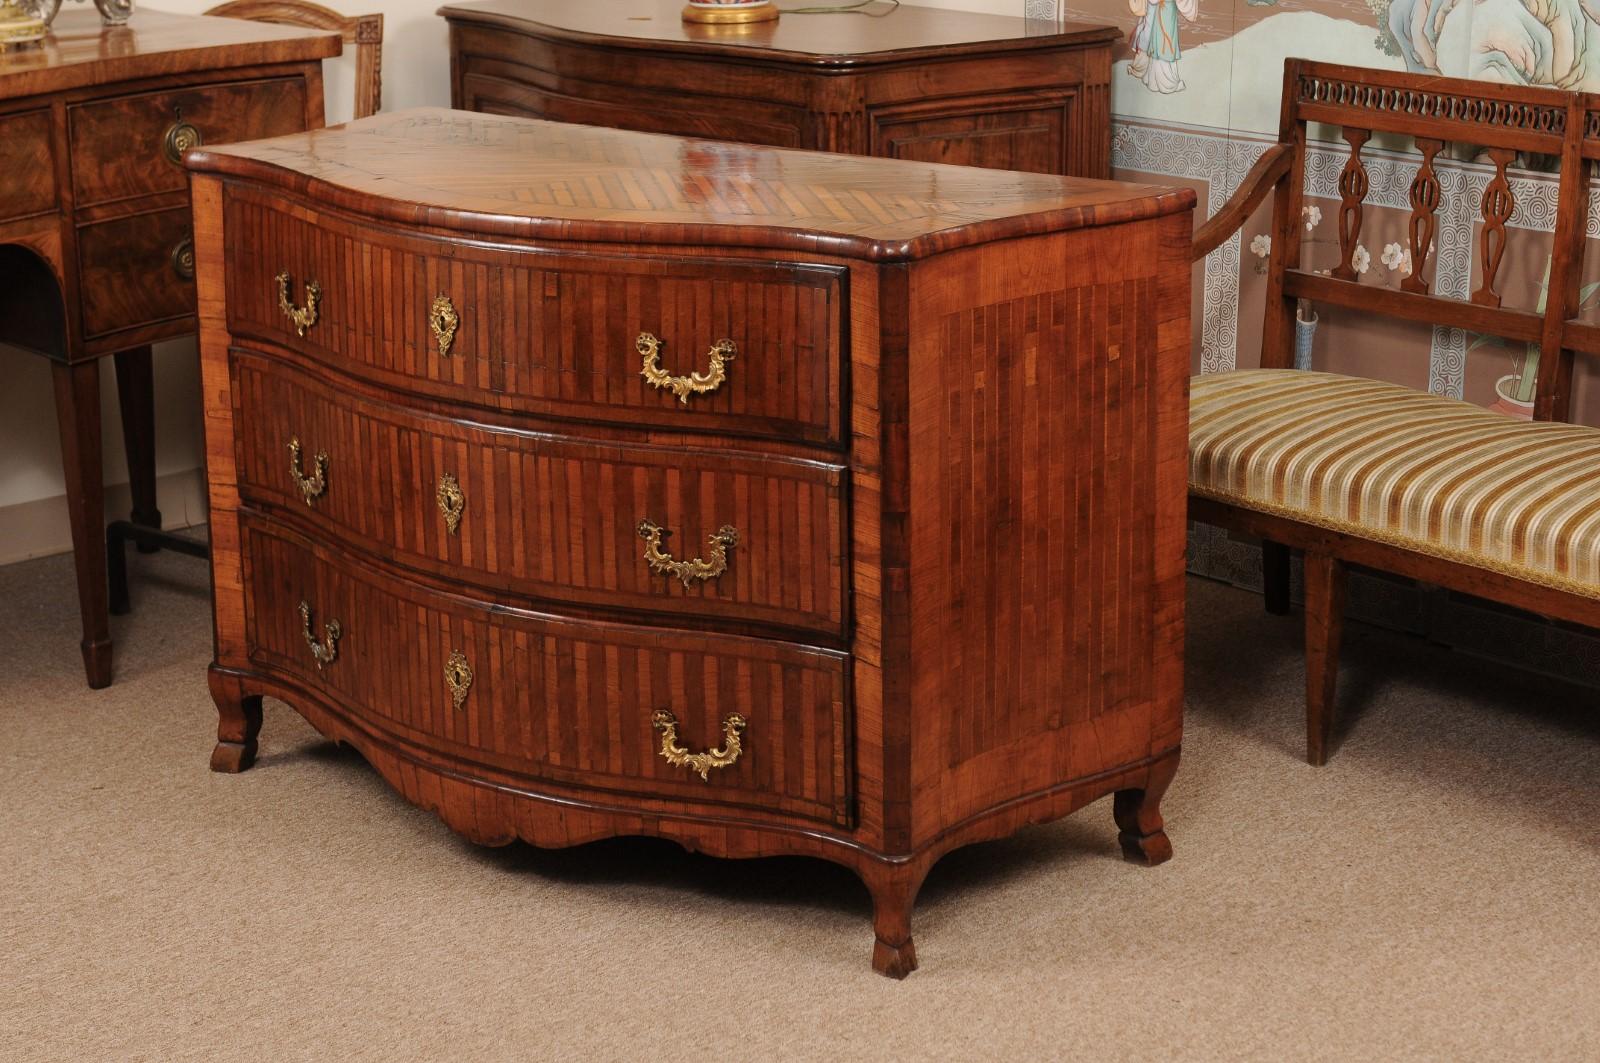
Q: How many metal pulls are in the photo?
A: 8